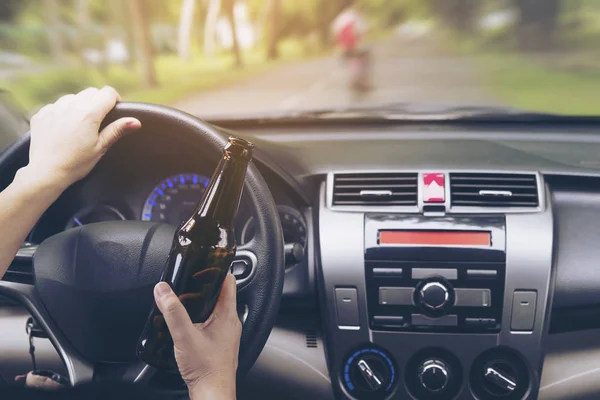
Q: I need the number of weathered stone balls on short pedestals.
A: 0